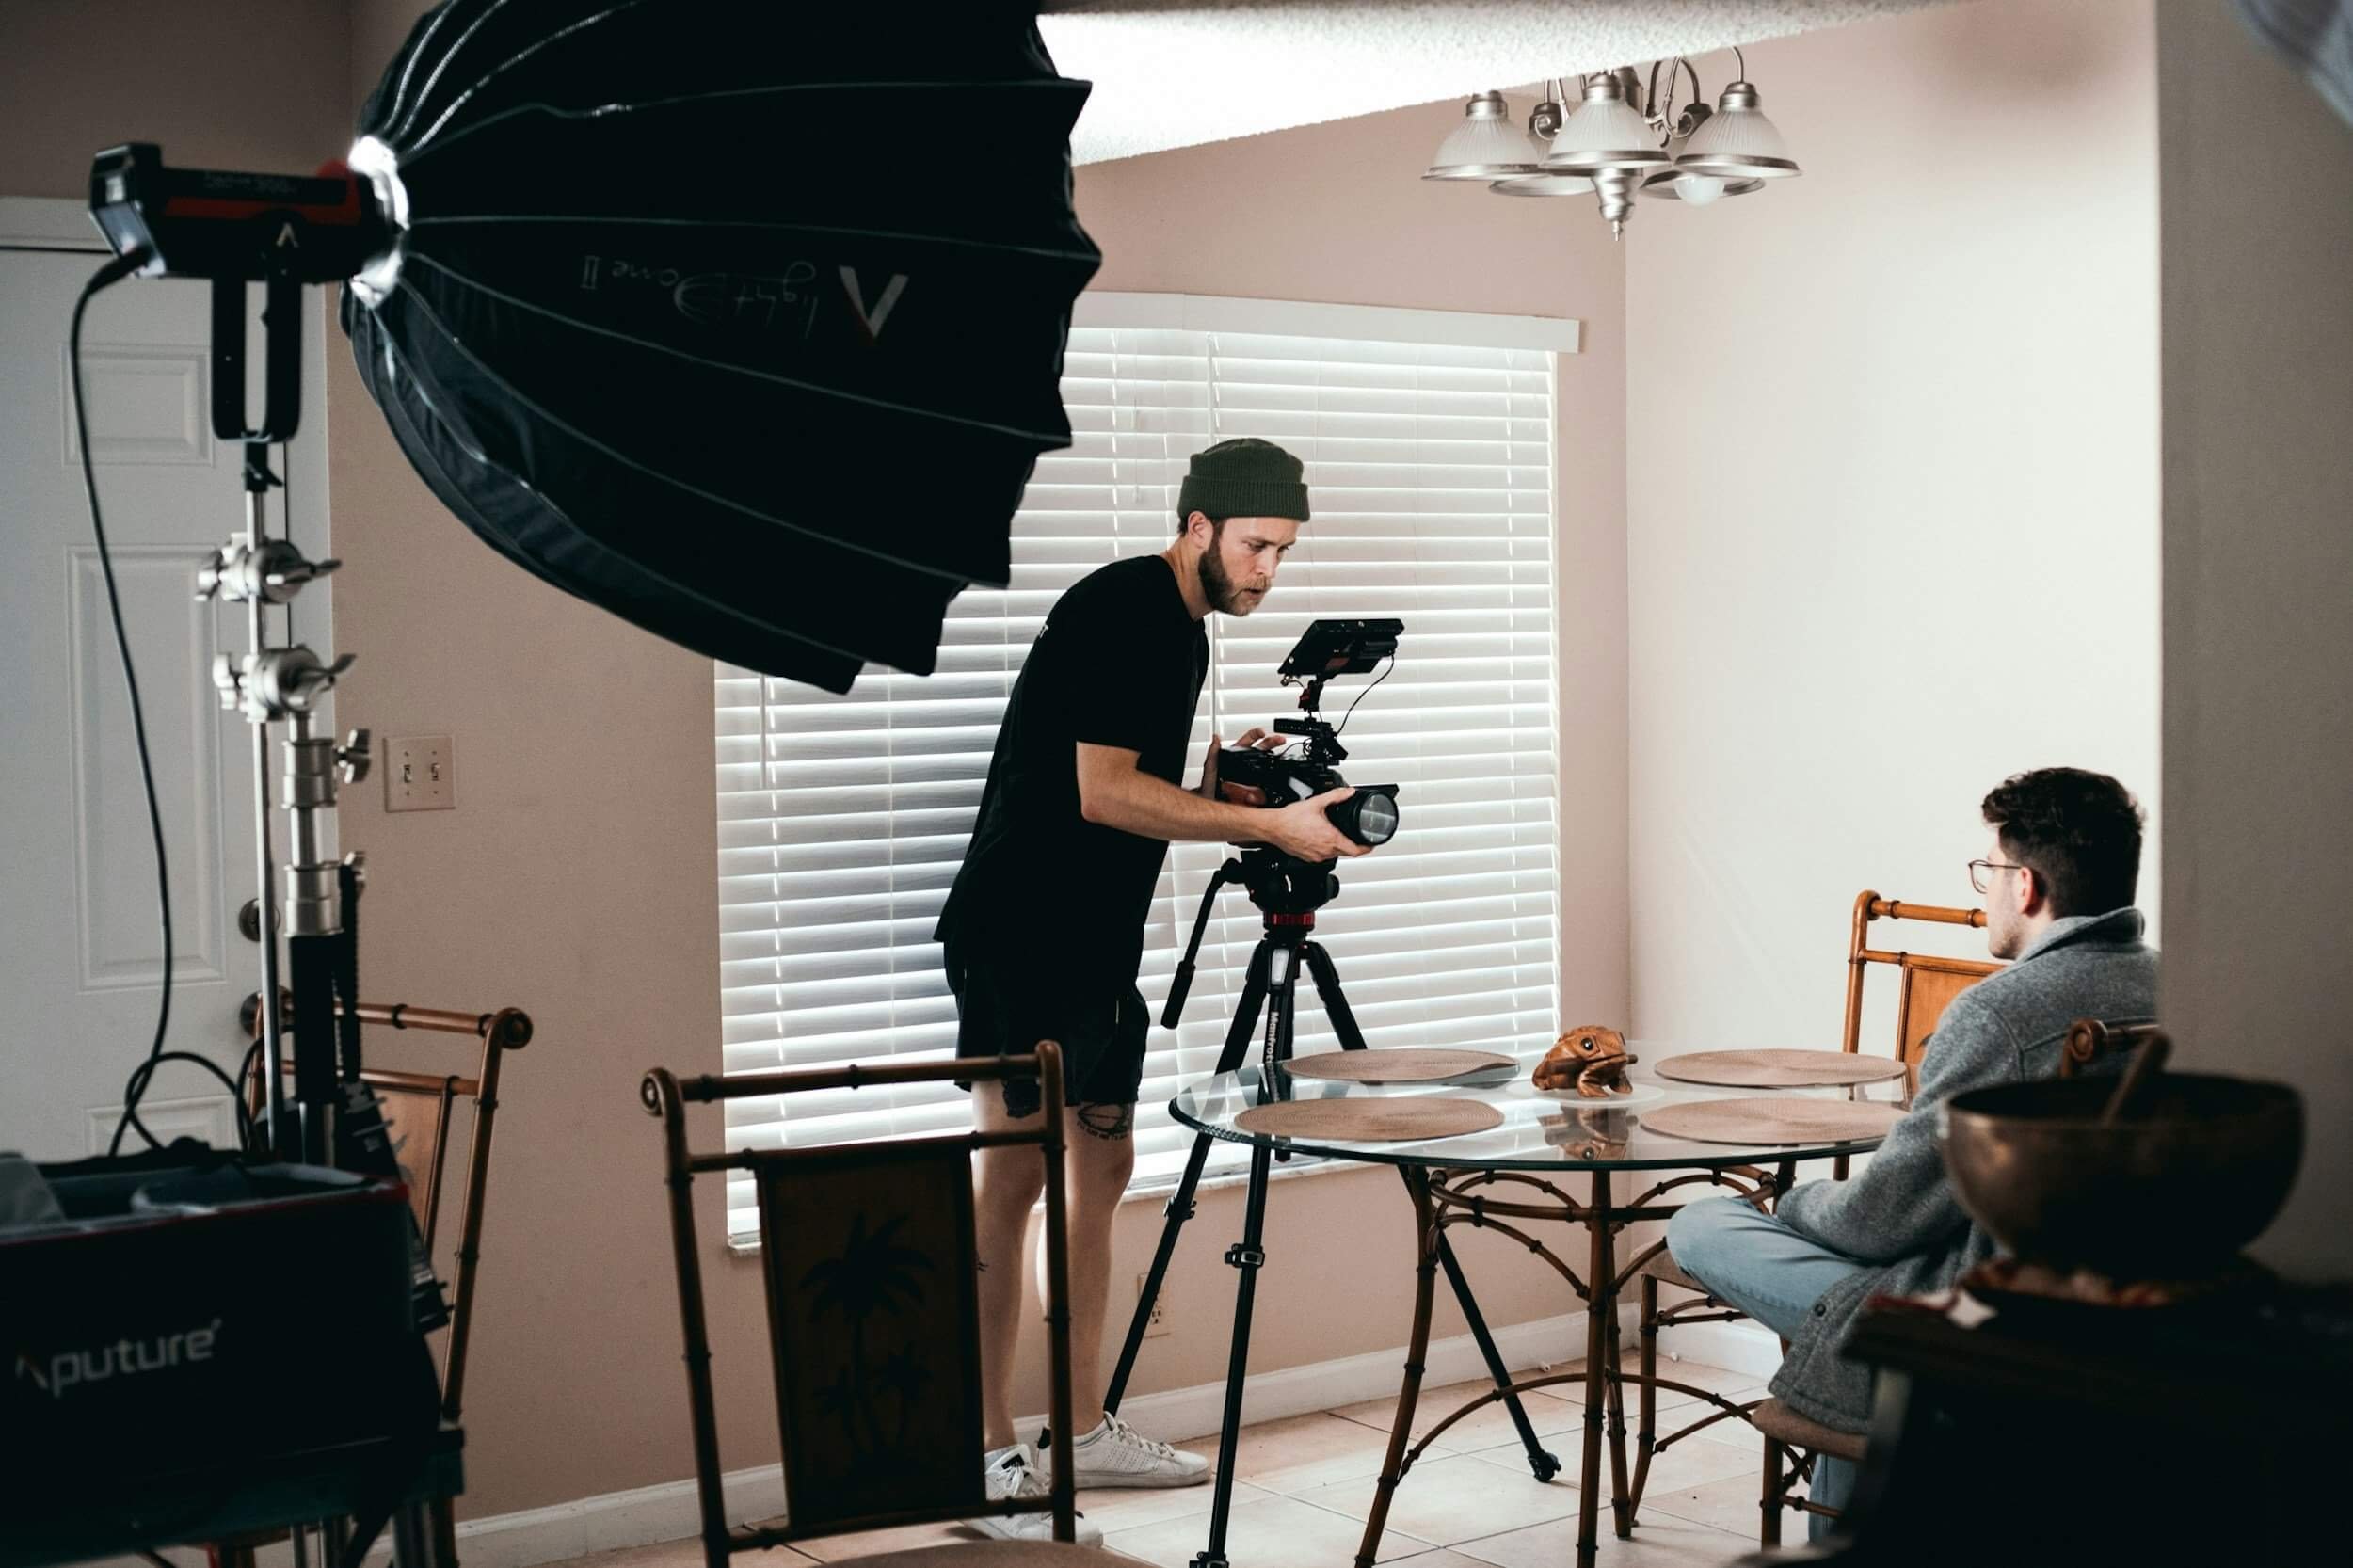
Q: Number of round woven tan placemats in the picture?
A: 4